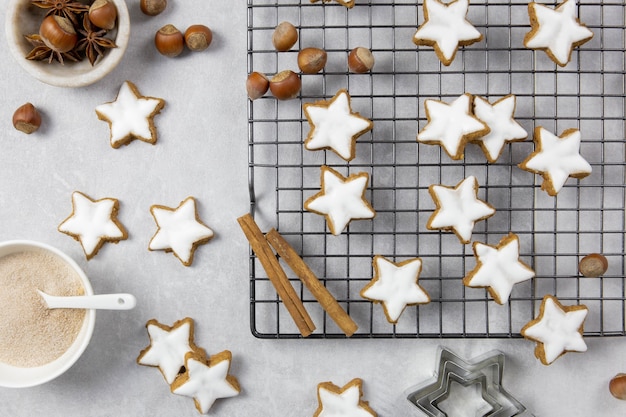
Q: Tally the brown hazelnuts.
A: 13